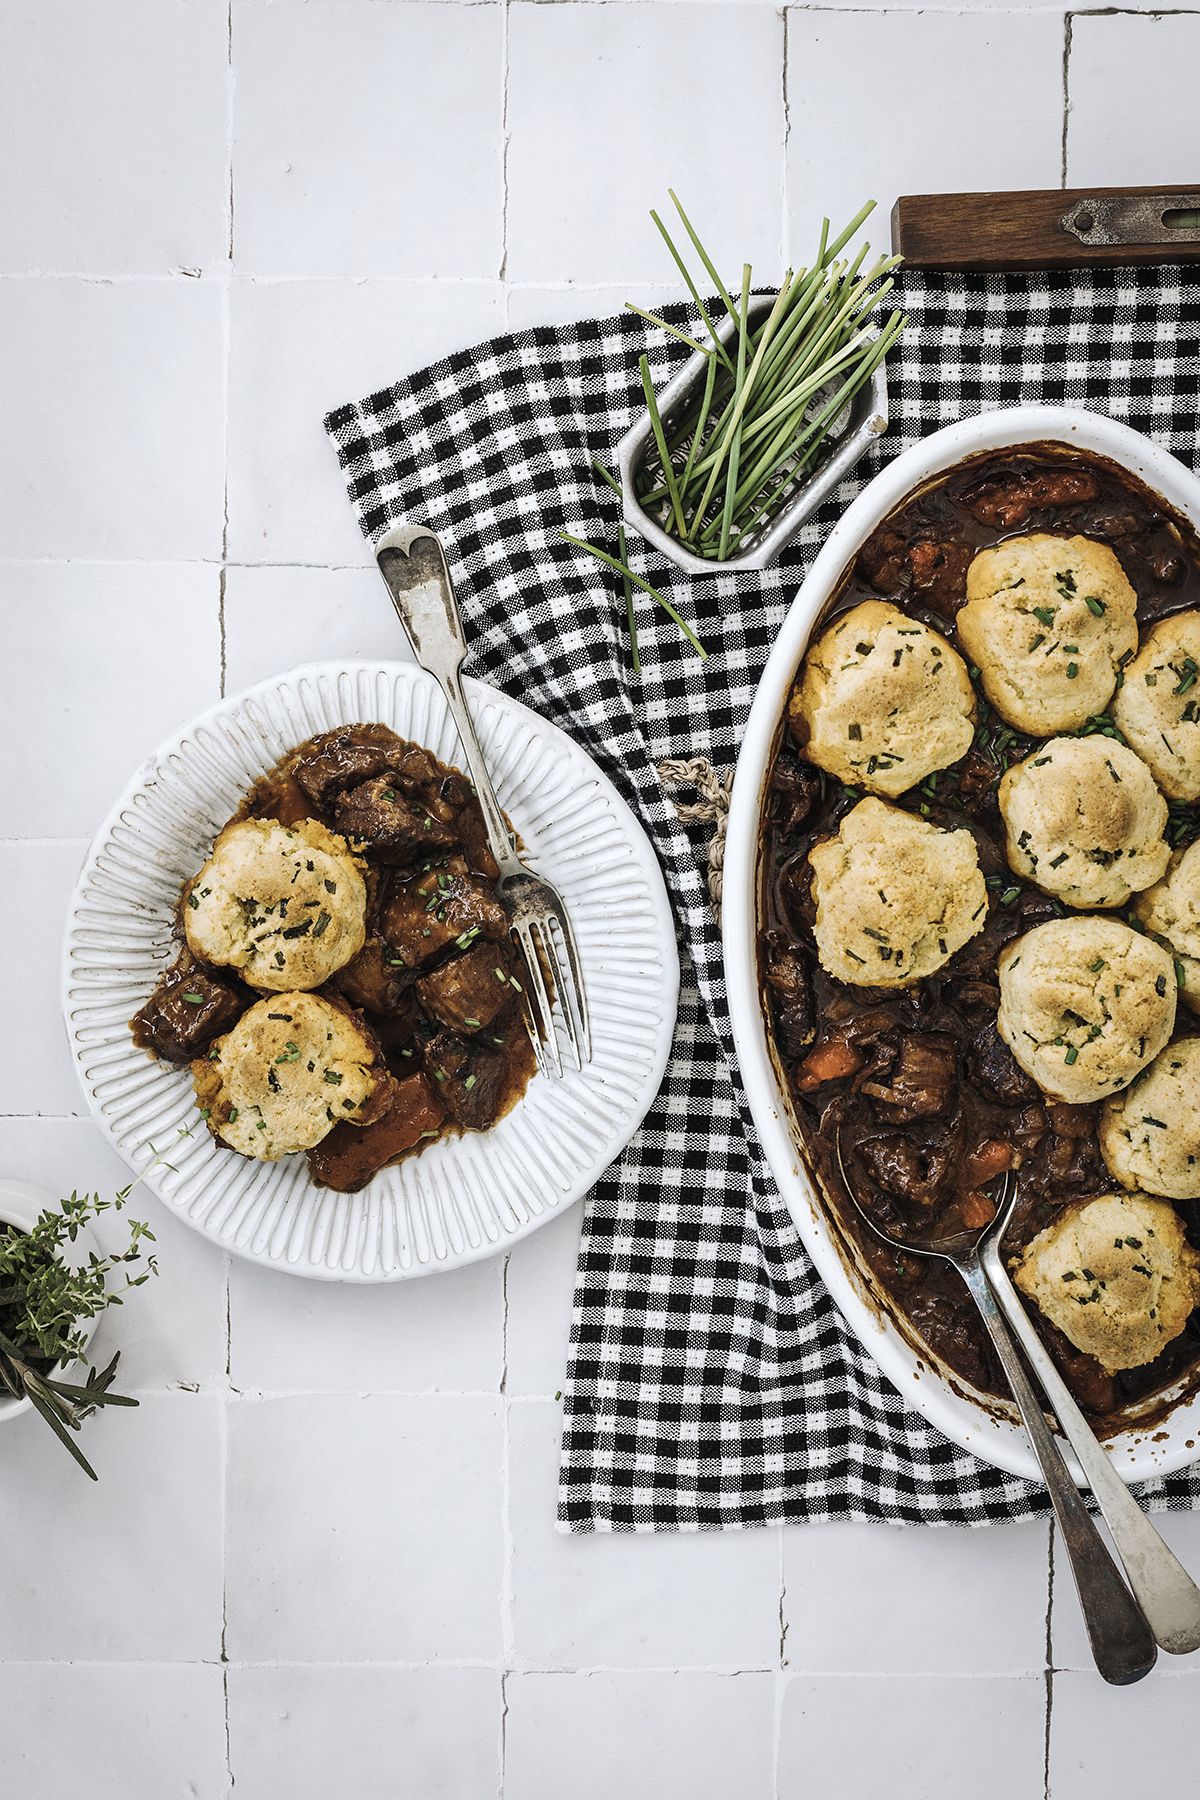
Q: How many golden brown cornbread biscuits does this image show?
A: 11